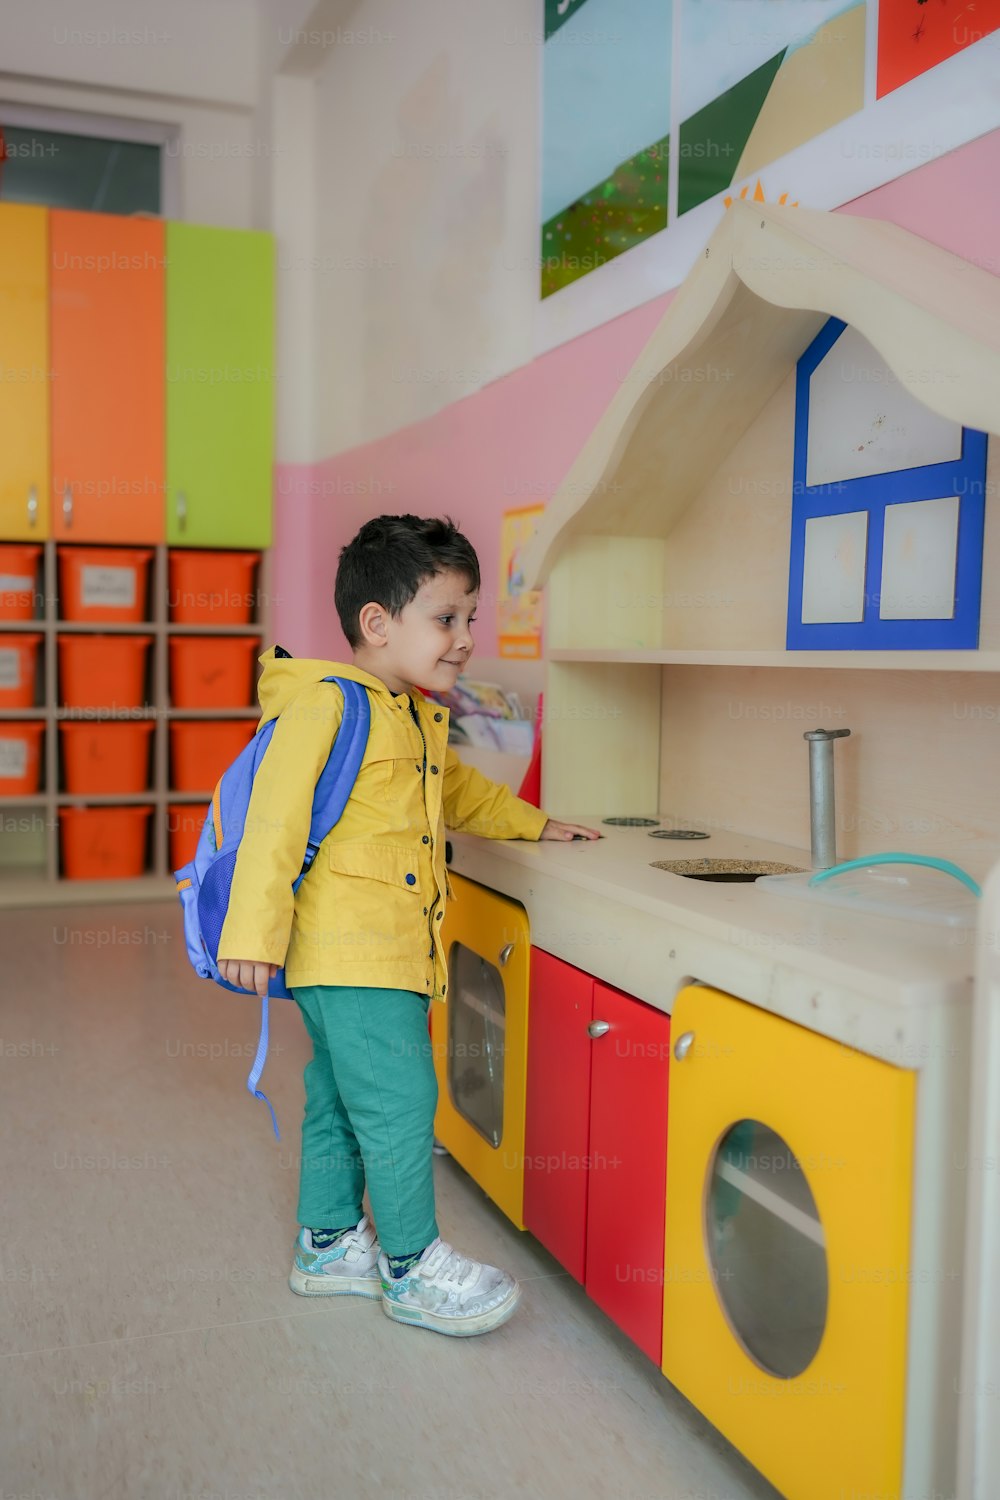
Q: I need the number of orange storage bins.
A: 11